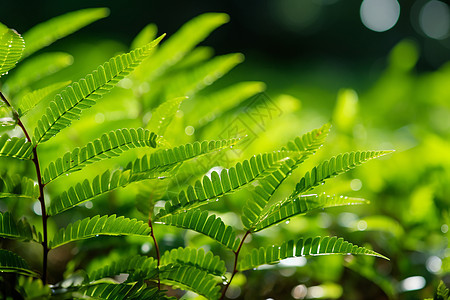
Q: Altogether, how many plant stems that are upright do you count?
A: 3